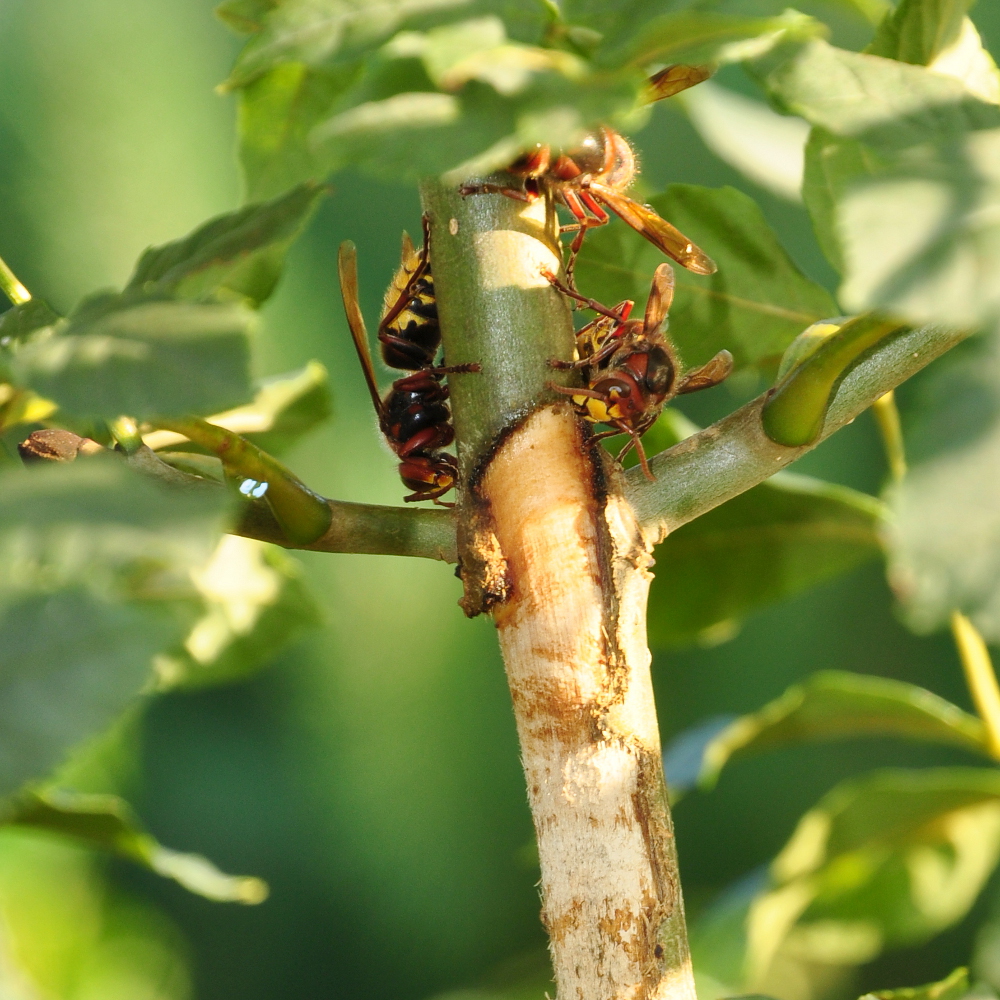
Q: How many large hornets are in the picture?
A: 3